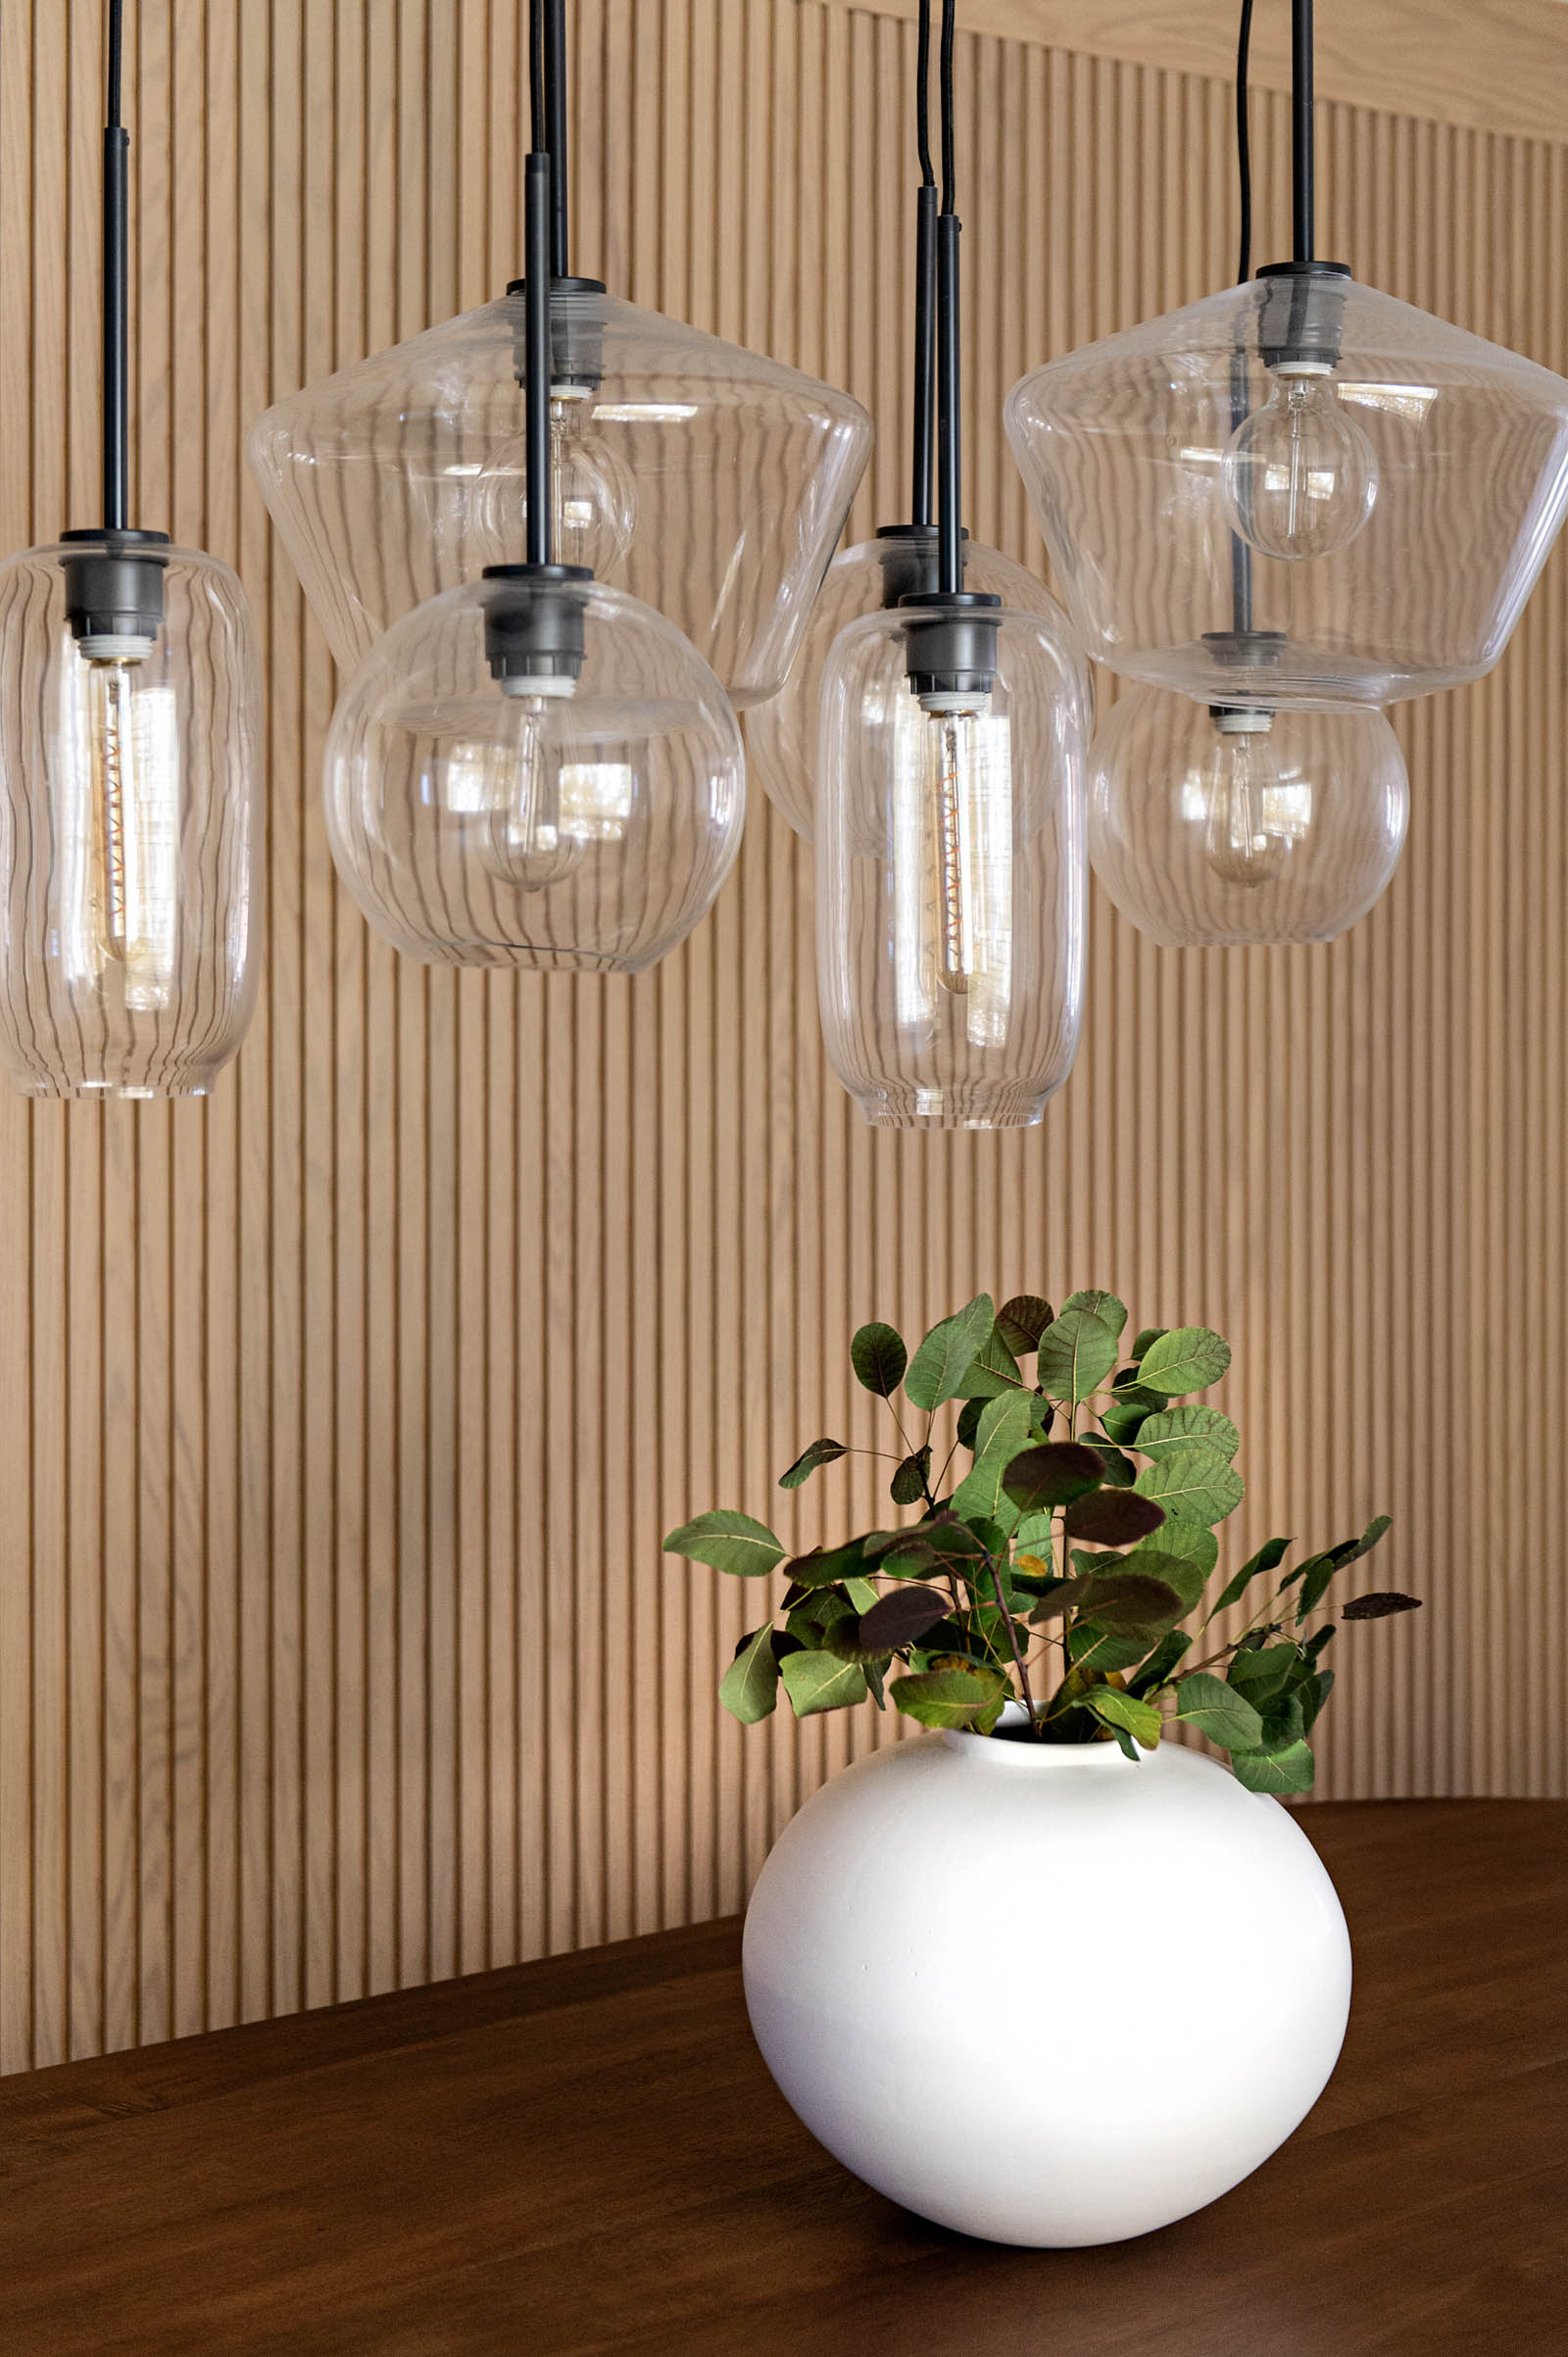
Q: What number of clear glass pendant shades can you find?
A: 7